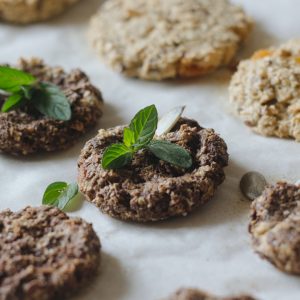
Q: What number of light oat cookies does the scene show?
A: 3